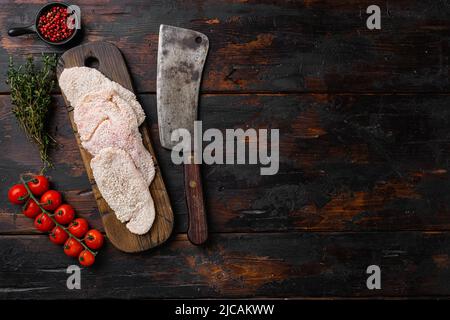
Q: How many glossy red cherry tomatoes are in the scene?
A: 11